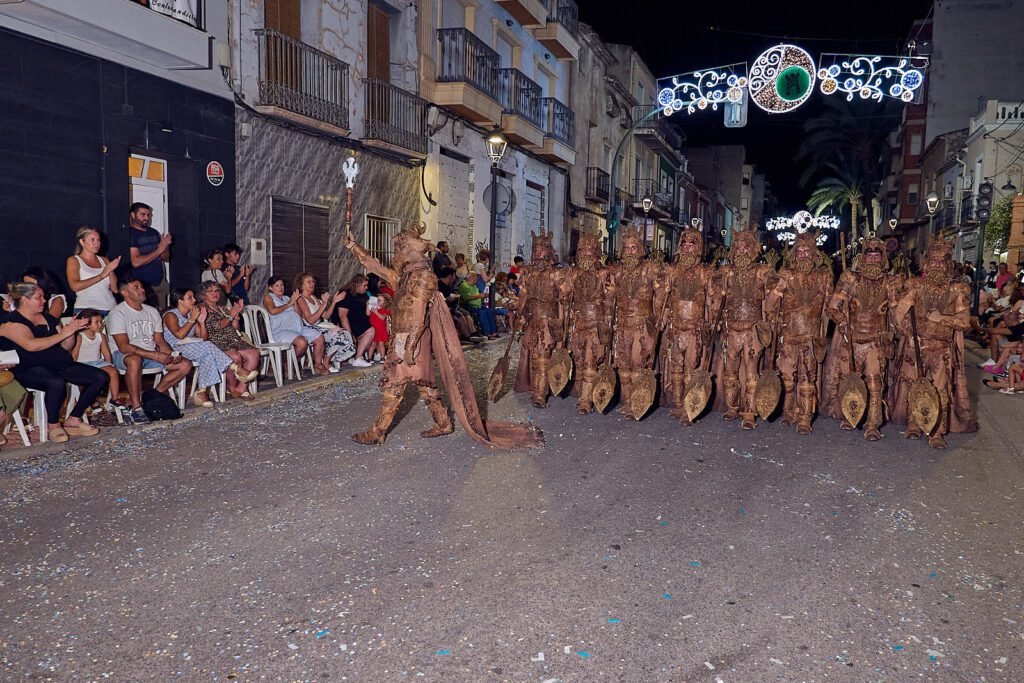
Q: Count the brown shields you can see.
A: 8